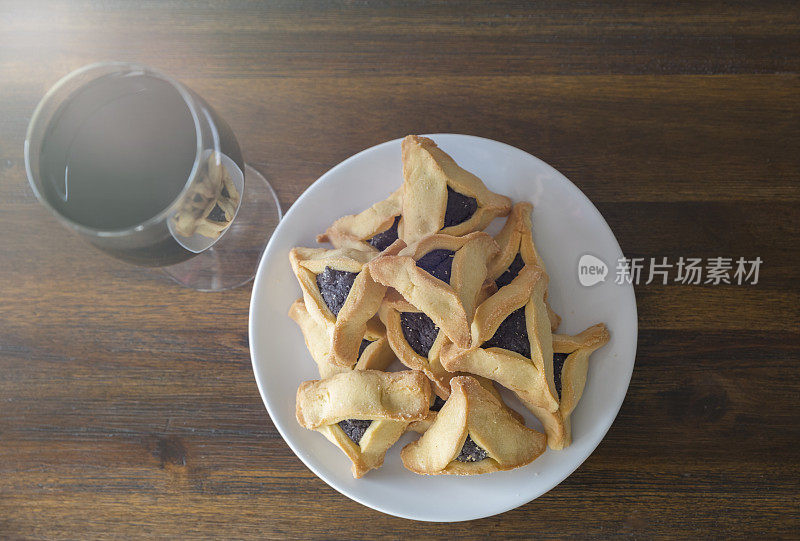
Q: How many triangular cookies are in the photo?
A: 12